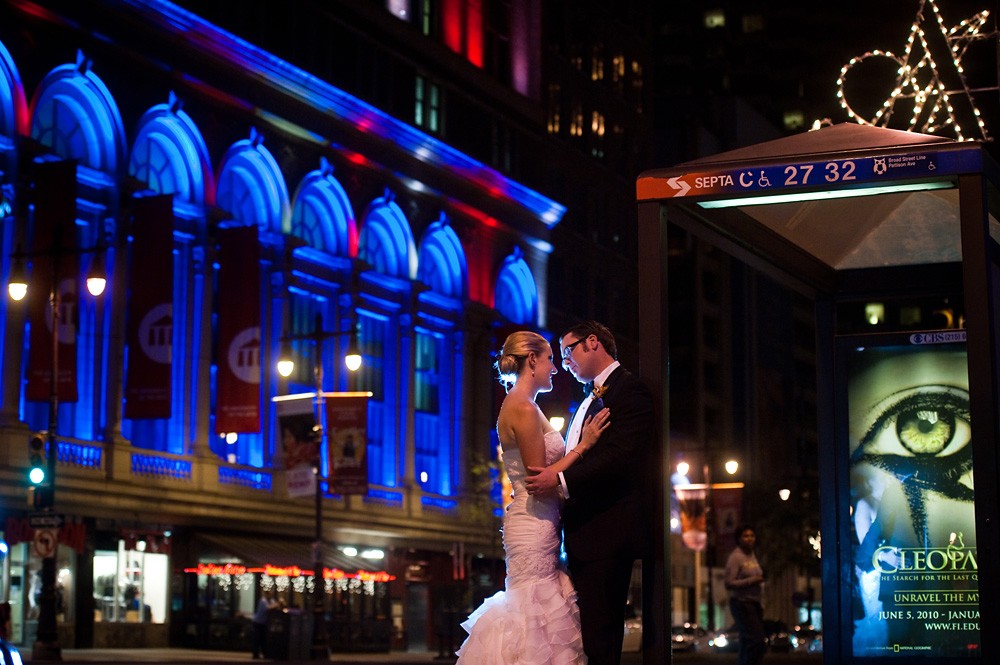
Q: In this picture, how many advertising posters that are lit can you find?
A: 1